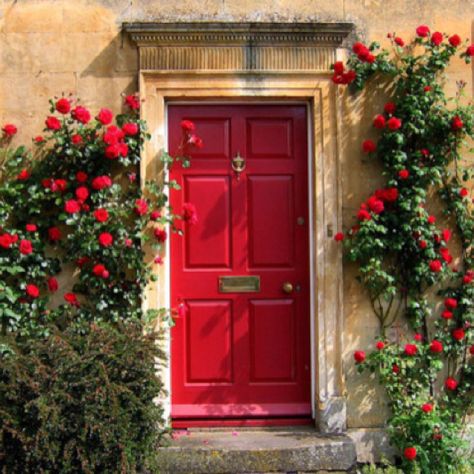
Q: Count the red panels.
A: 6